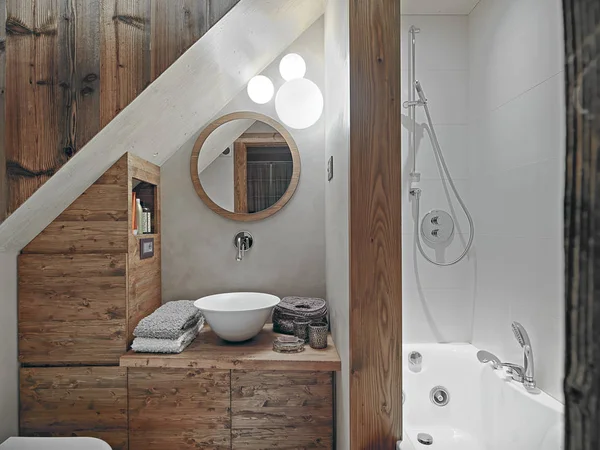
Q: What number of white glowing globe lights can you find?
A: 3